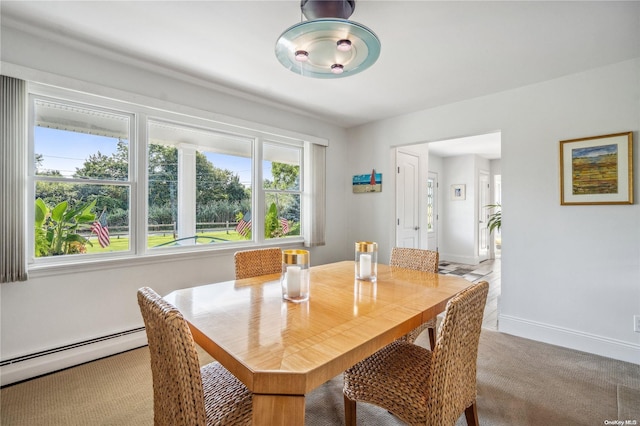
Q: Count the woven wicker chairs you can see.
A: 4